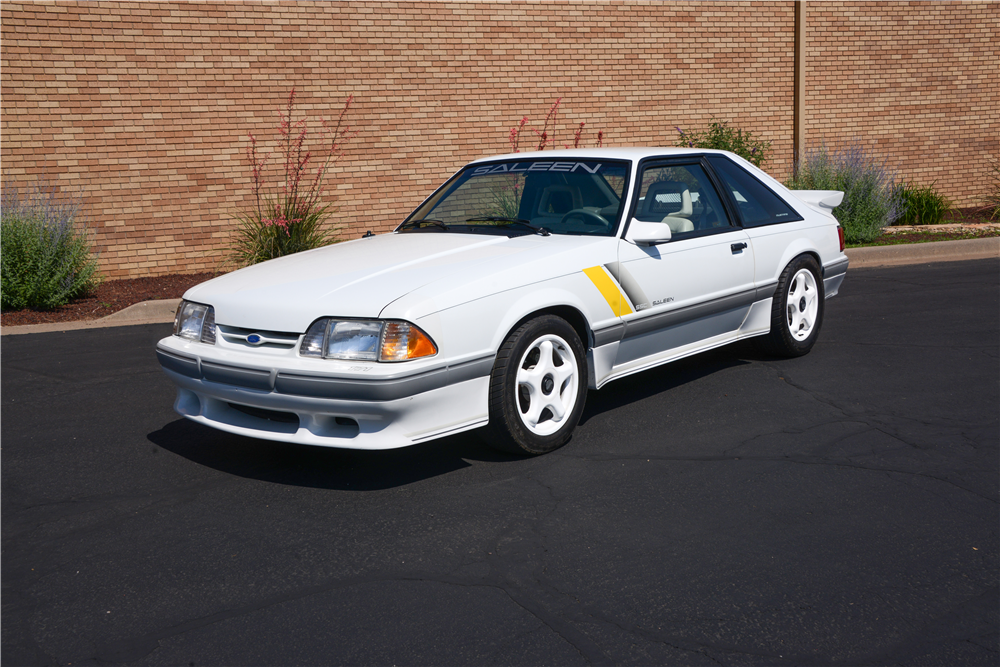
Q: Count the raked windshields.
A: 1